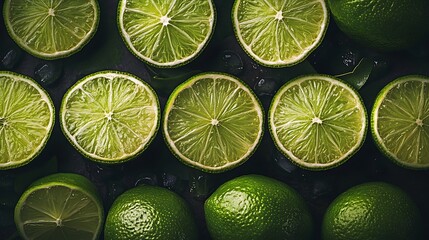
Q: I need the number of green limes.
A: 13